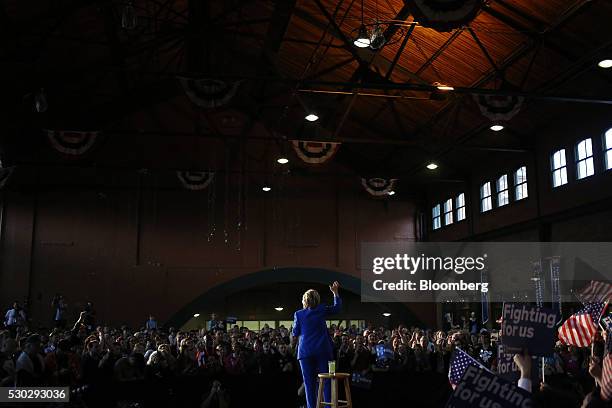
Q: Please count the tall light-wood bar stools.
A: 1